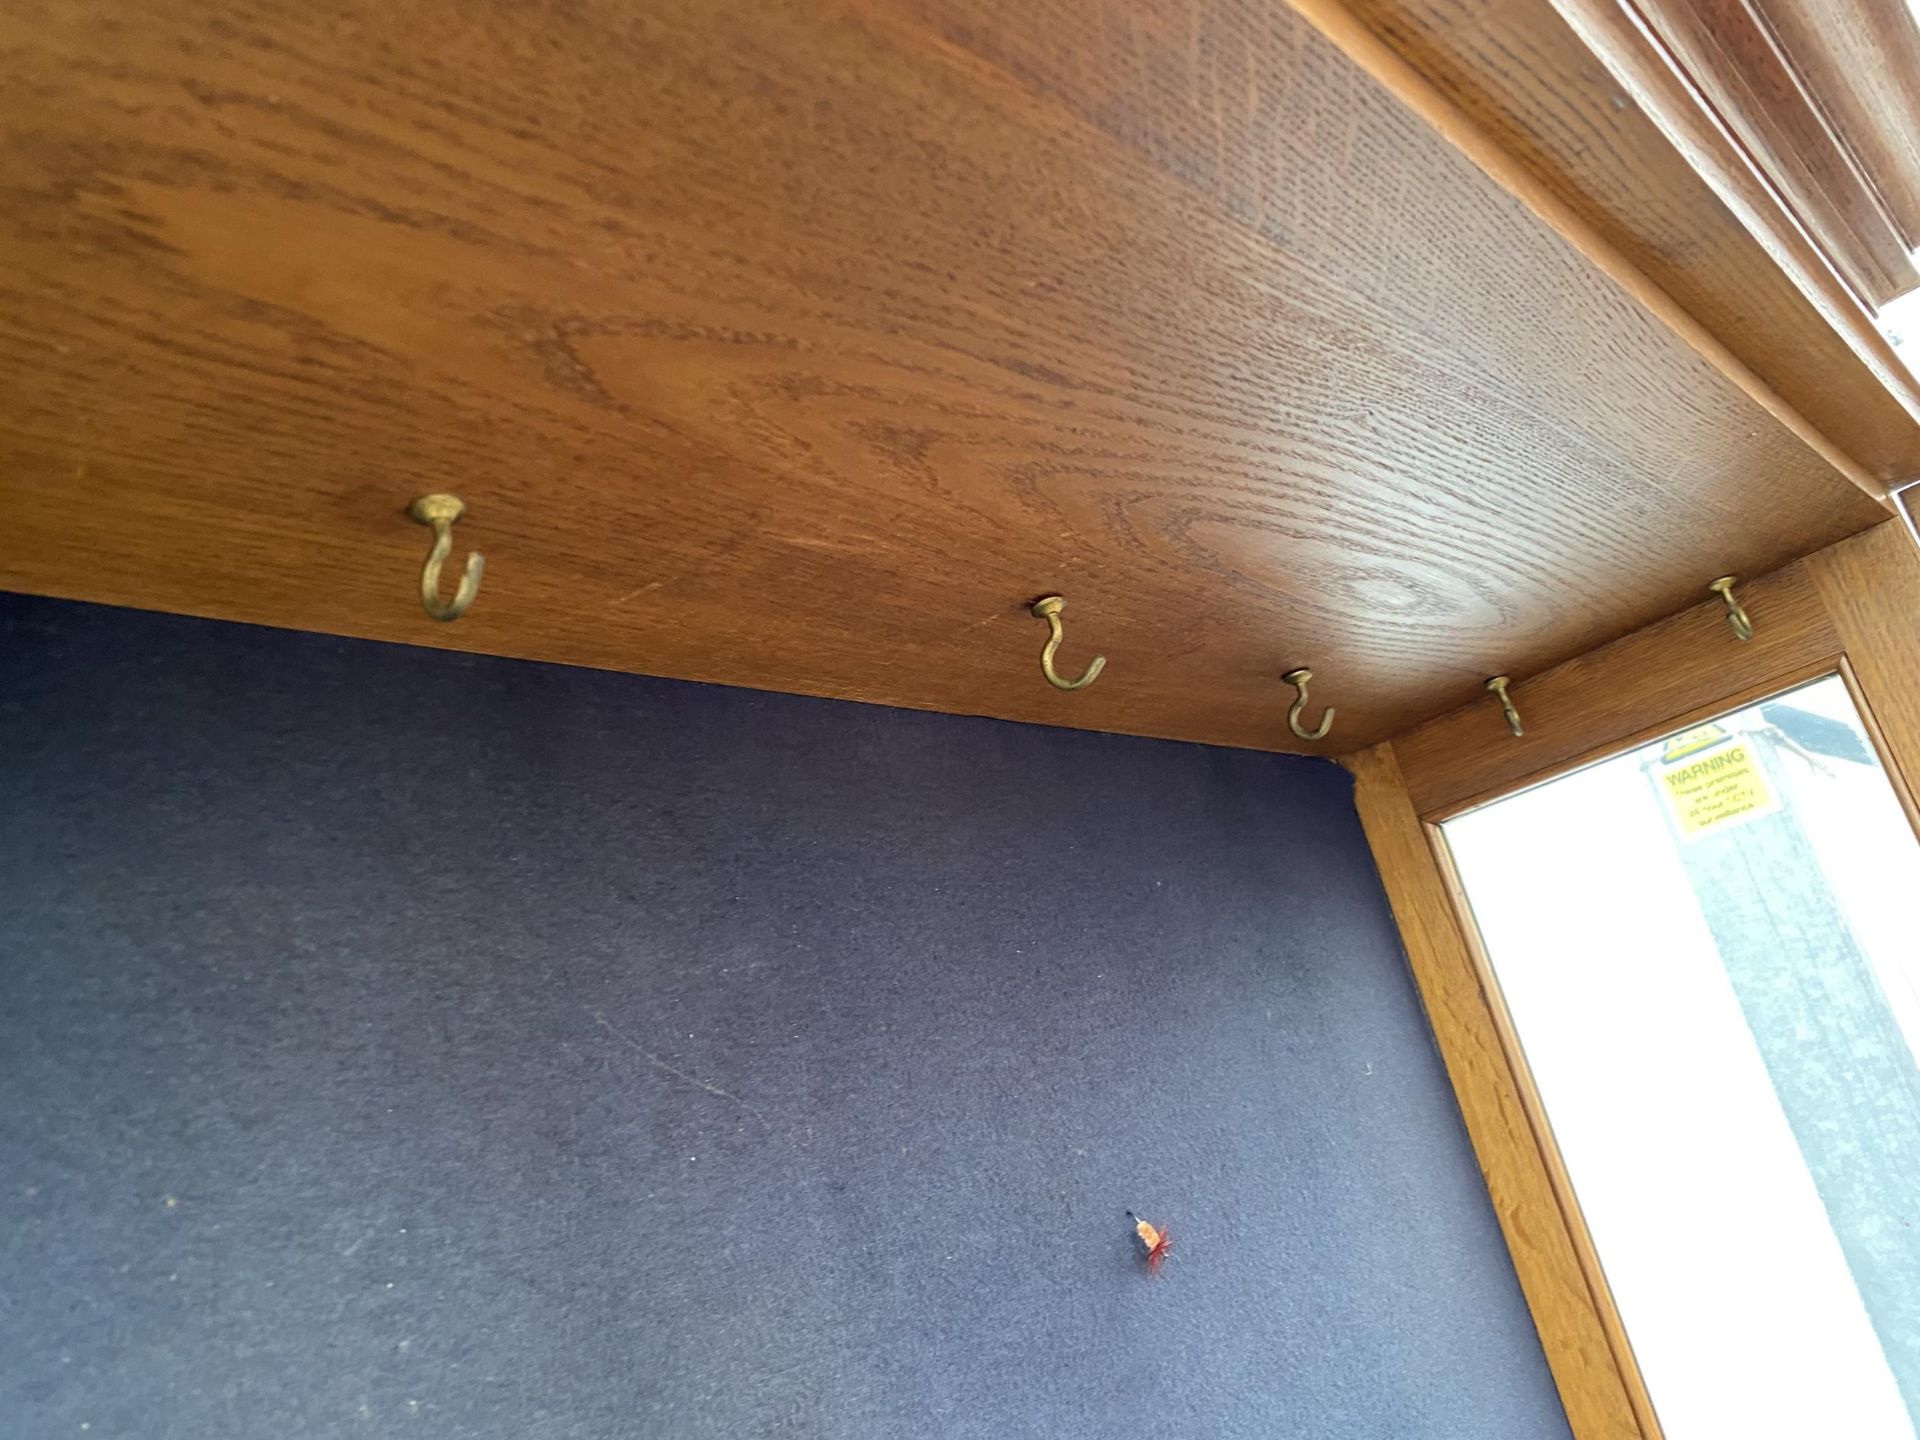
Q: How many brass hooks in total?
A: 5